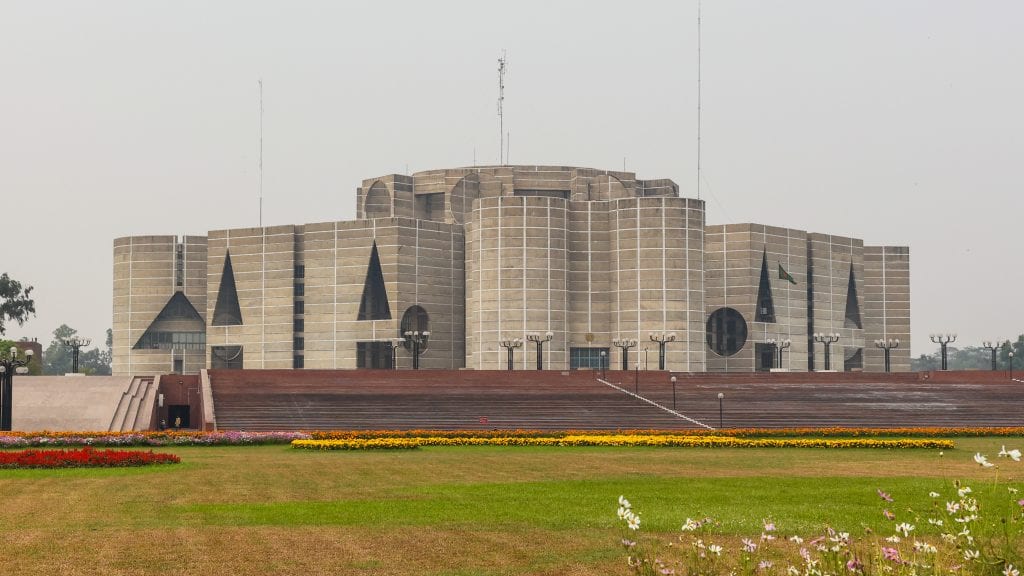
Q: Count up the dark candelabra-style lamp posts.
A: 13